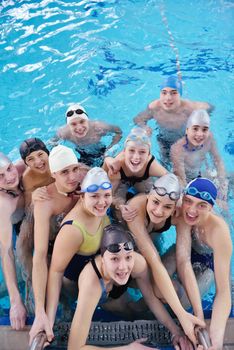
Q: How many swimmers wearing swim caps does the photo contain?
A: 11